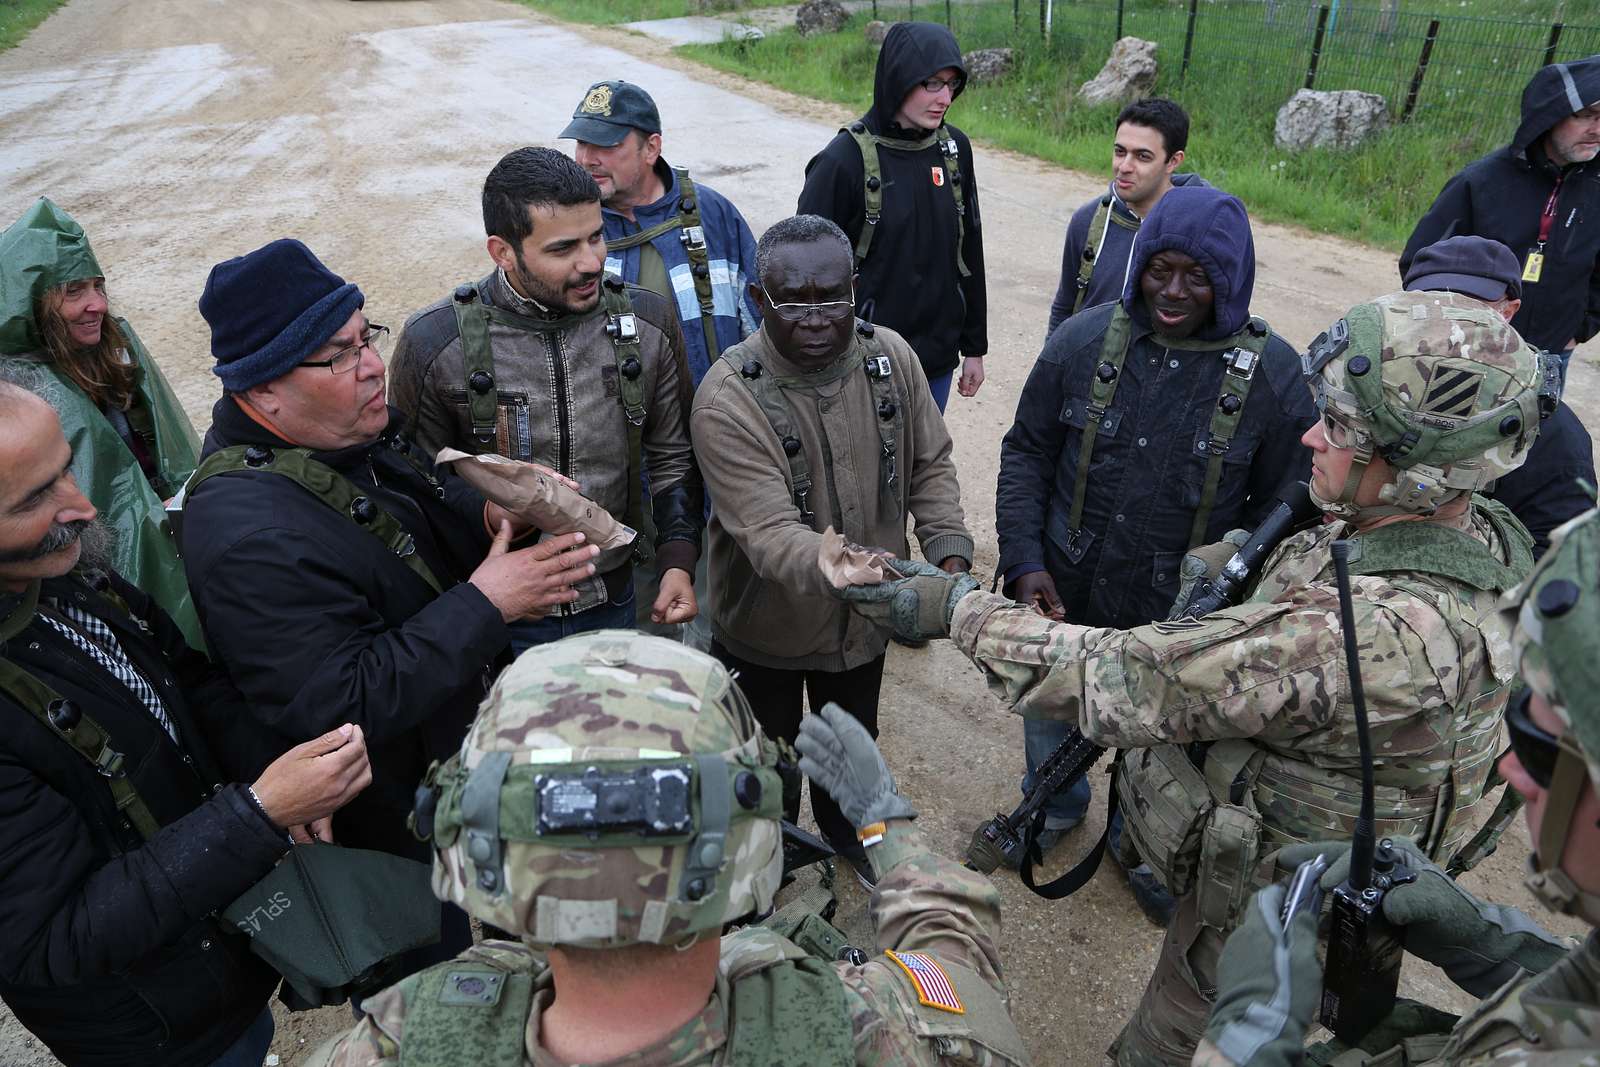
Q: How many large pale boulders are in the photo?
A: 2